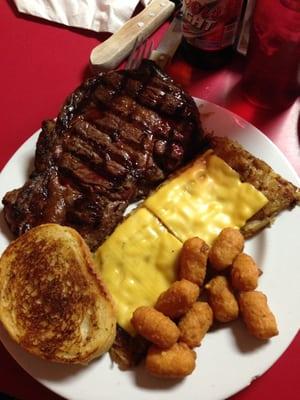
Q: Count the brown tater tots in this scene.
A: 9